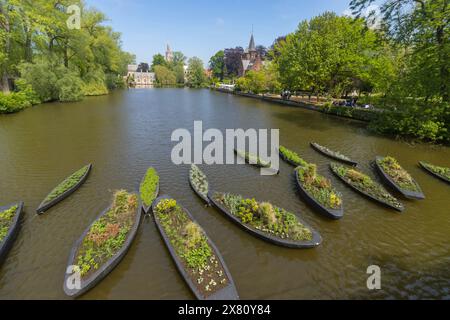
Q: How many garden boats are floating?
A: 14